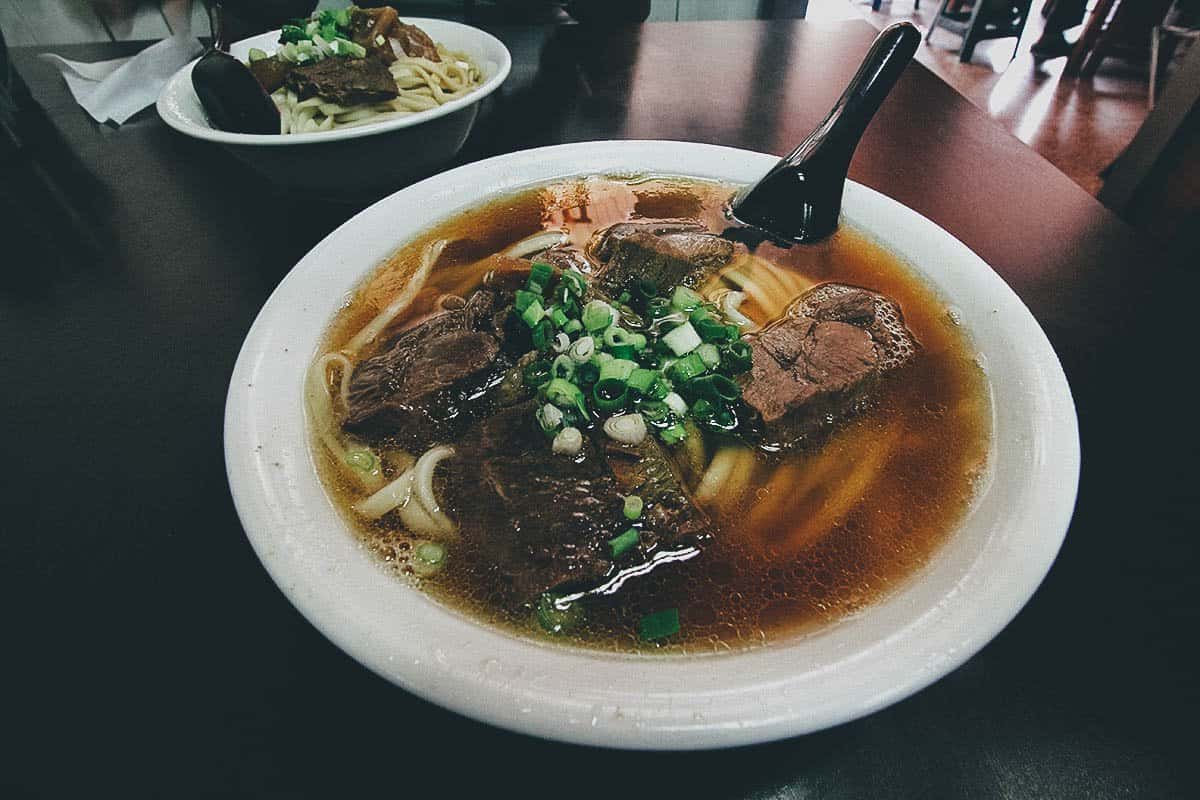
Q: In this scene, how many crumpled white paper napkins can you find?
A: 1